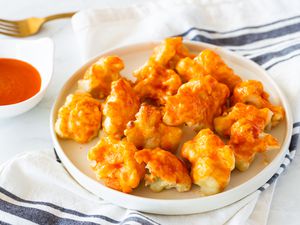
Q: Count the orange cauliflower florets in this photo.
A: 14